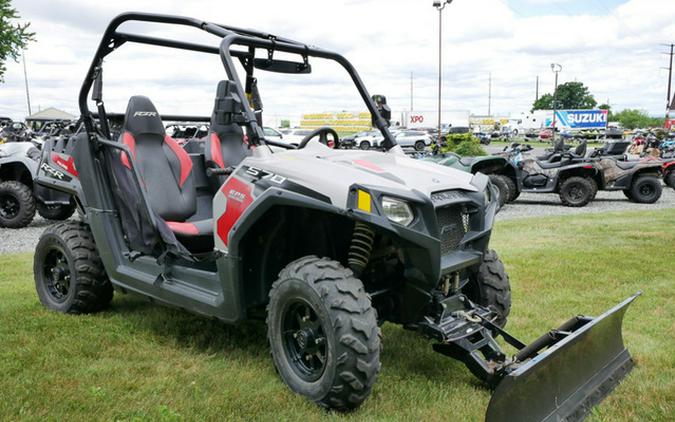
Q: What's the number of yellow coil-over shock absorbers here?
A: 1